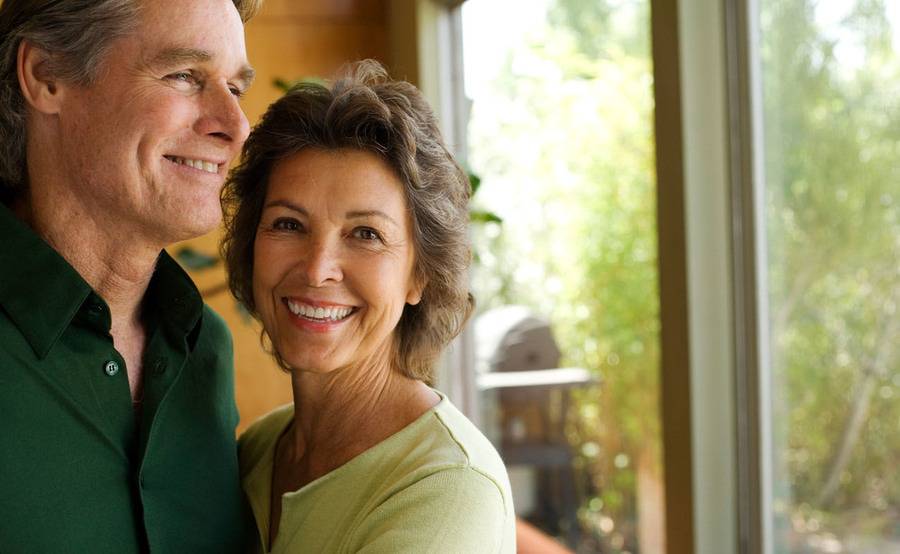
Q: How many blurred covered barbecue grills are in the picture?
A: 1